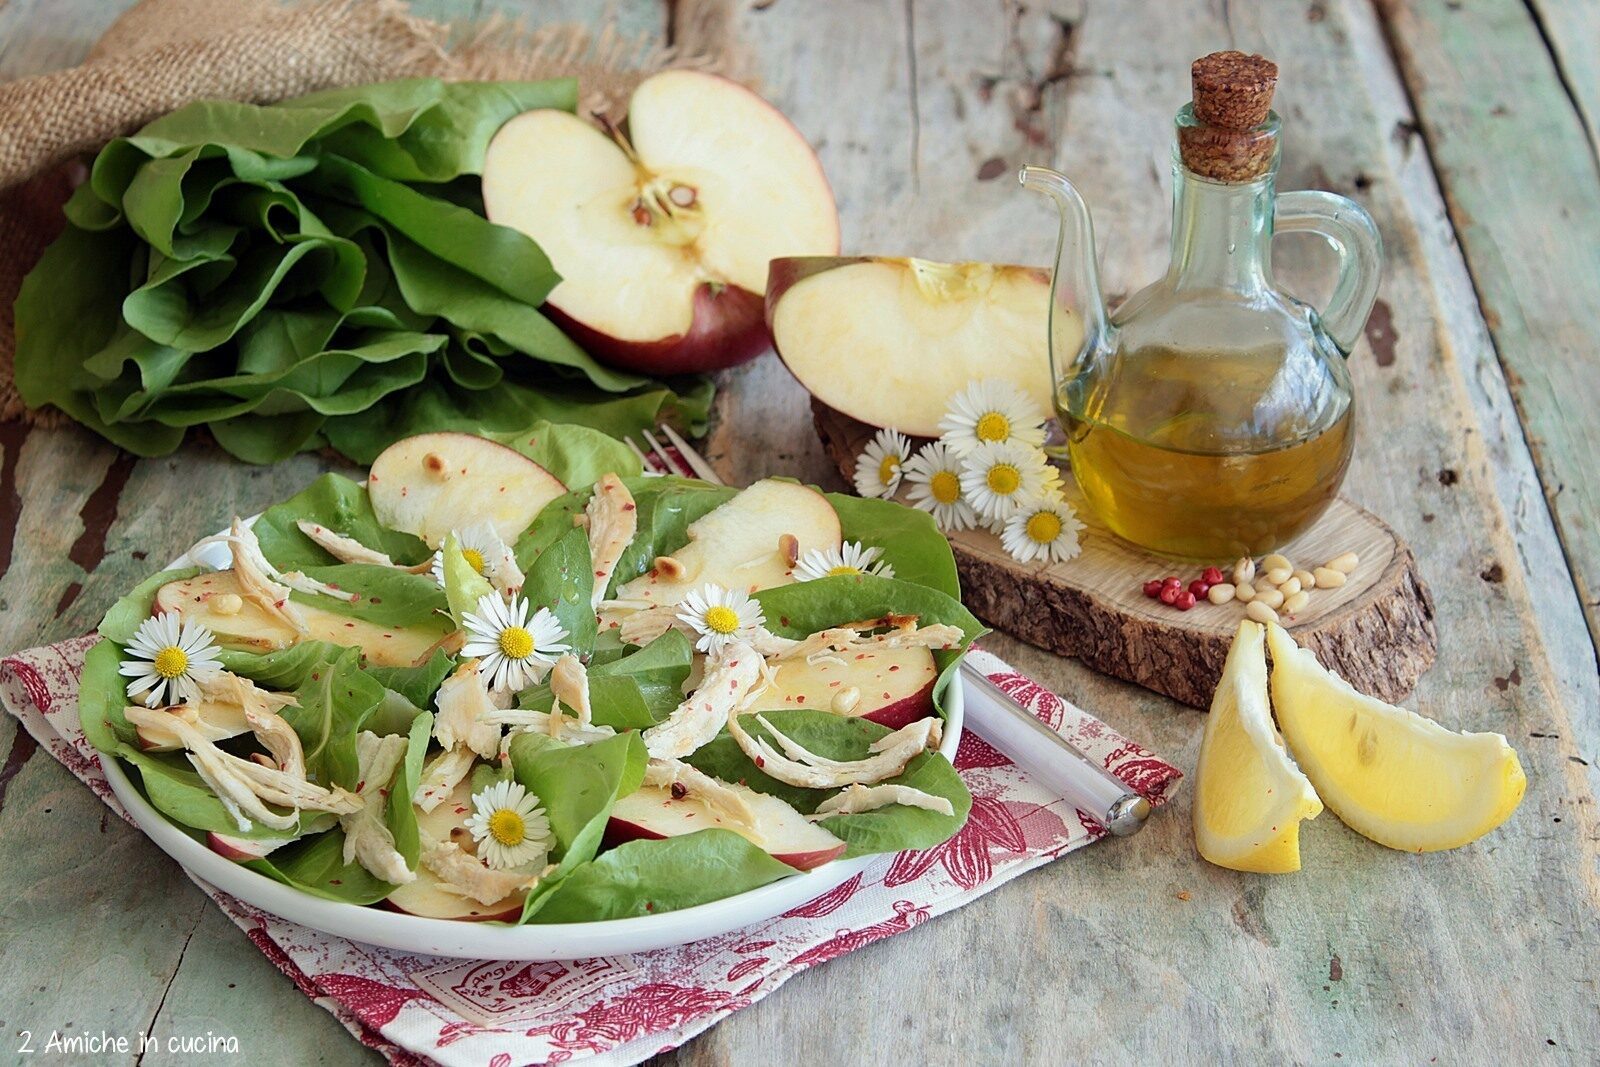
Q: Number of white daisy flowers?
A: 11